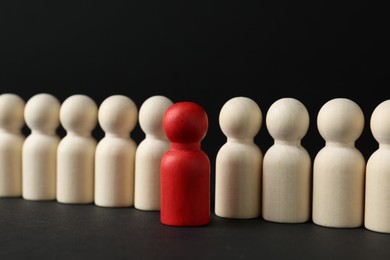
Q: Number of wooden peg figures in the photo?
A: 10